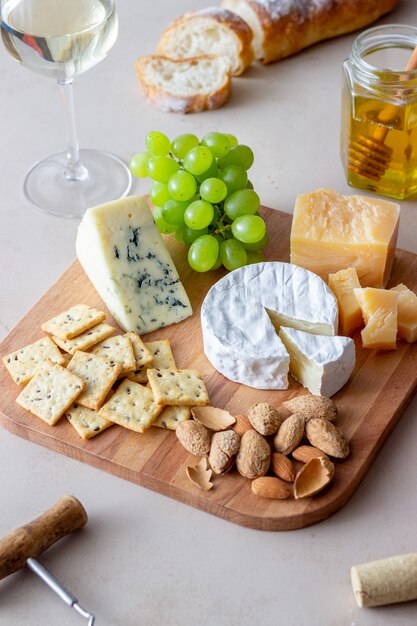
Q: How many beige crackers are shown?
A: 12